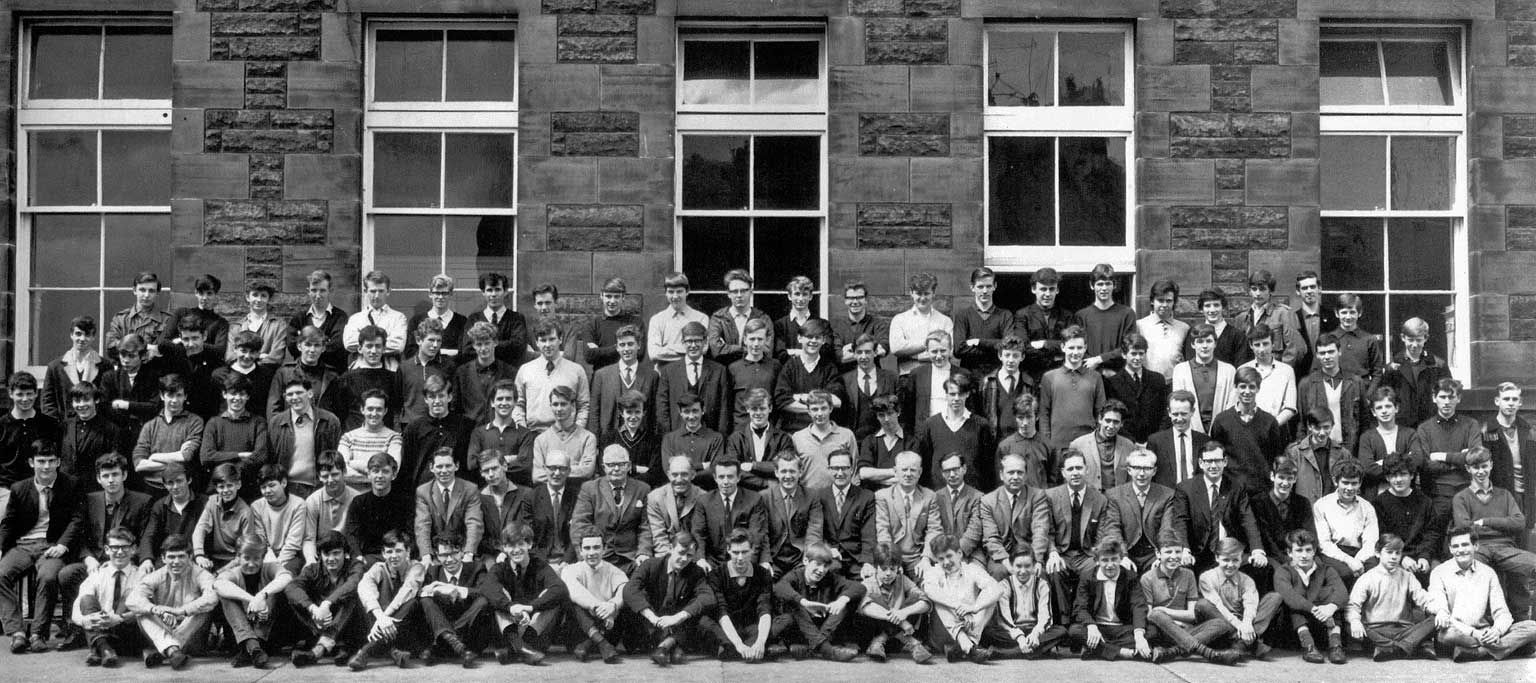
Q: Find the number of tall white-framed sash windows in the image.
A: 5